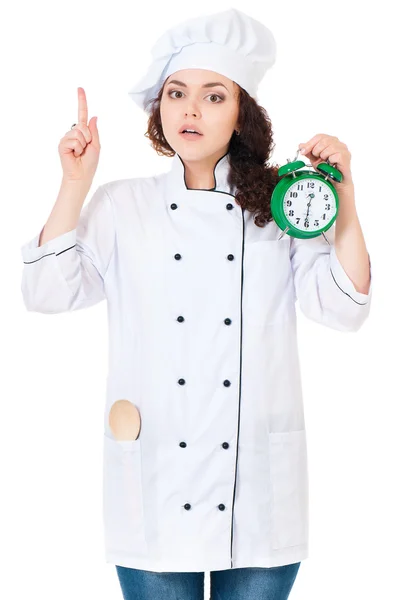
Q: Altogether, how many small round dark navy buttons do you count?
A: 12